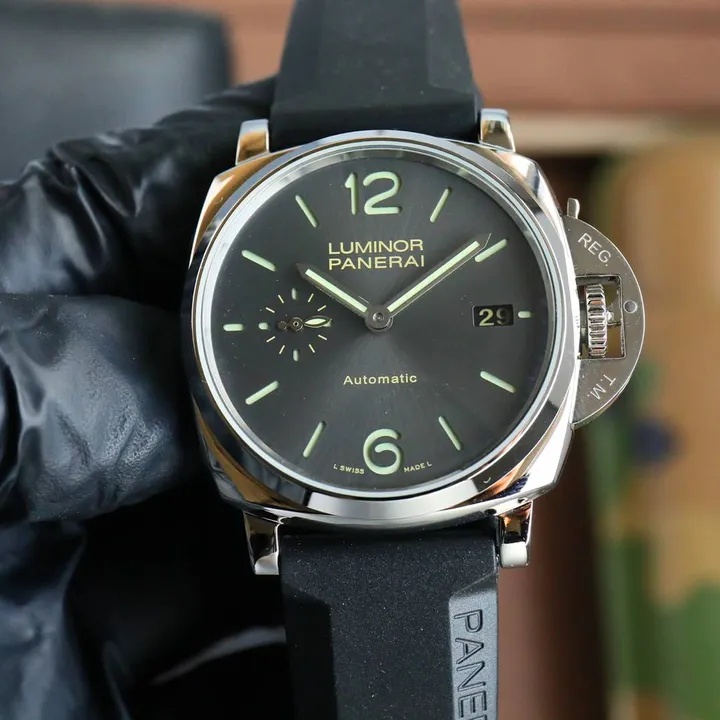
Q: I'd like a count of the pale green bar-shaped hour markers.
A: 10